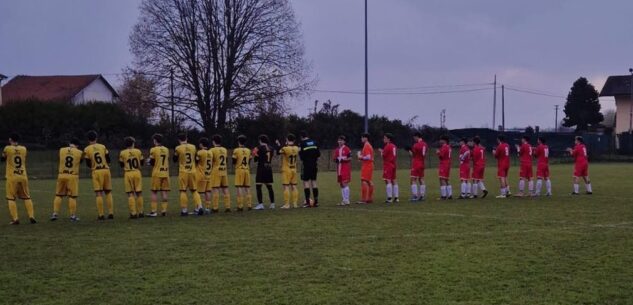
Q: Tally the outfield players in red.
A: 10